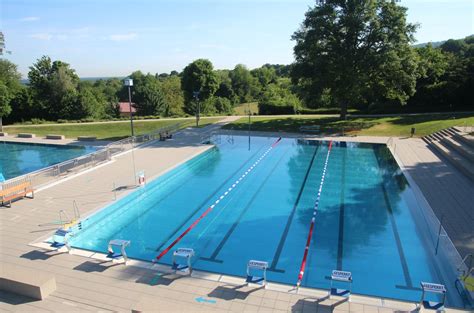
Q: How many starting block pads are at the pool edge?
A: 6